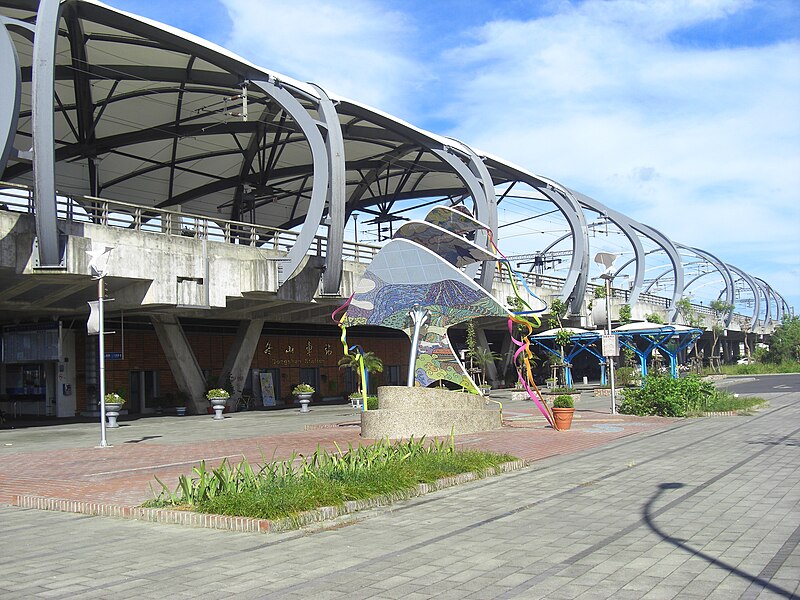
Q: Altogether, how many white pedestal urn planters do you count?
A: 3